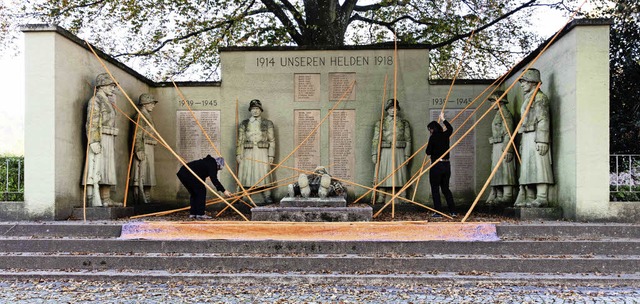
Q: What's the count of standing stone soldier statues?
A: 6